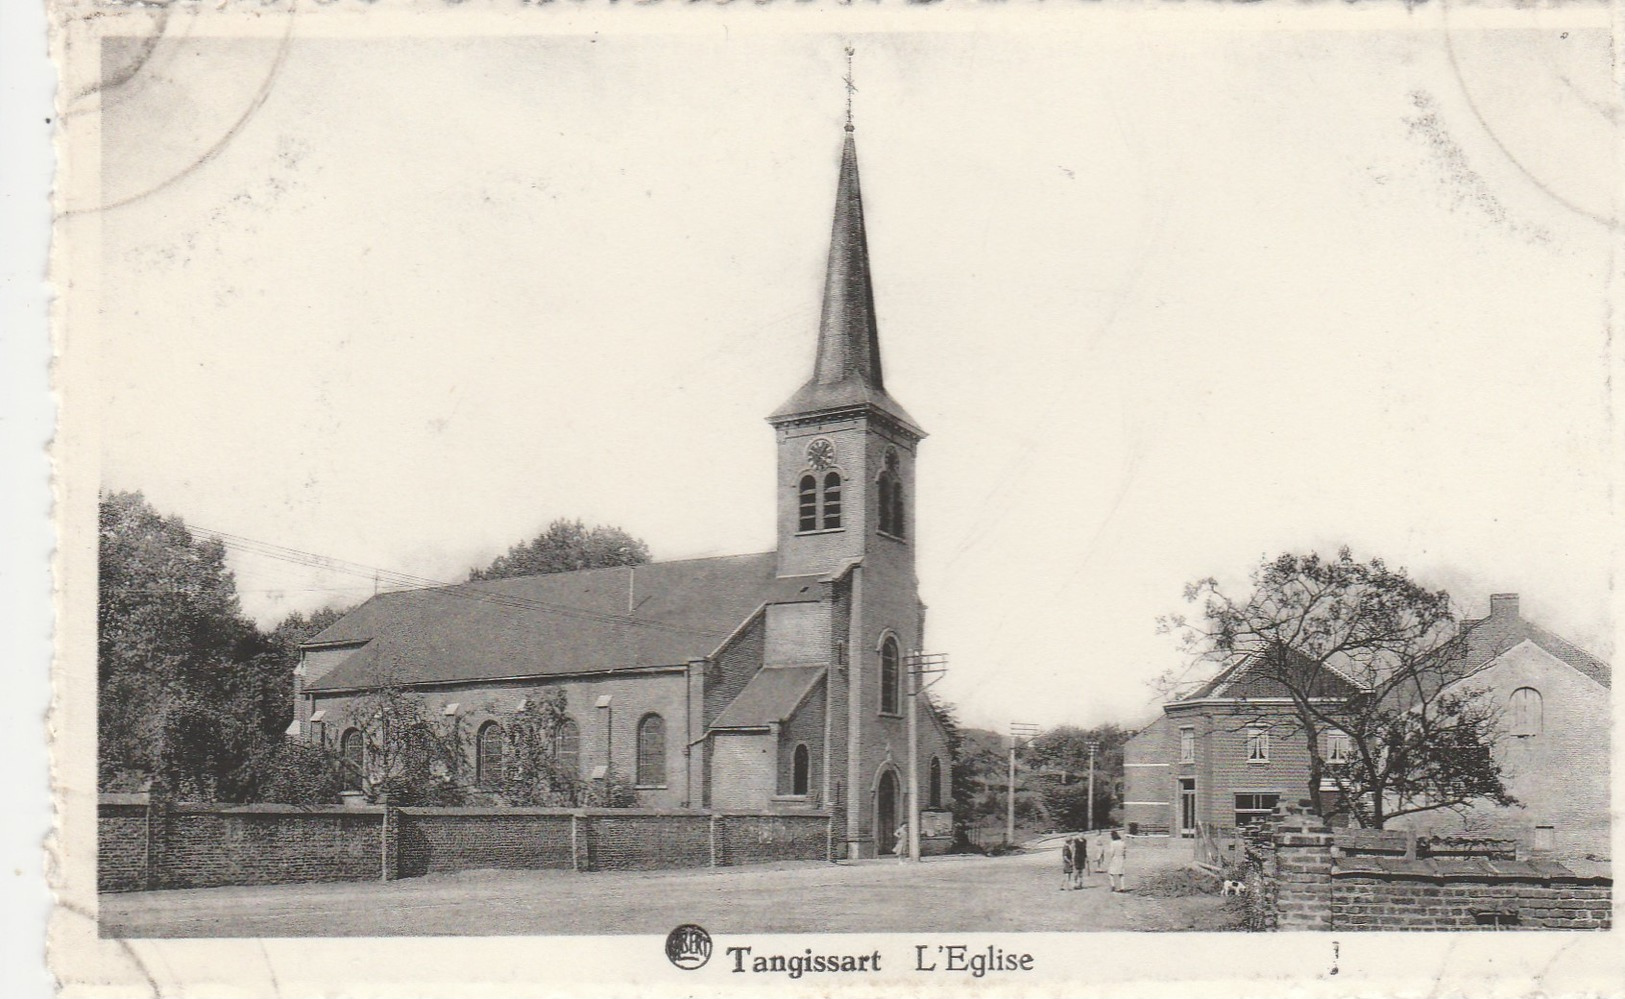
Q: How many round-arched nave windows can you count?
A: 4